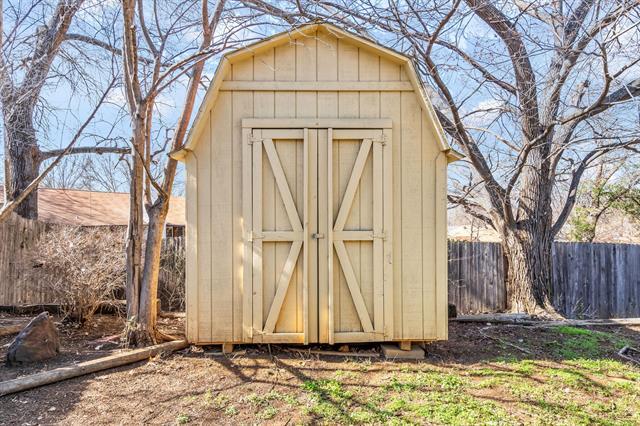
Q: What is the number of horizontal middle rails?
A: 2